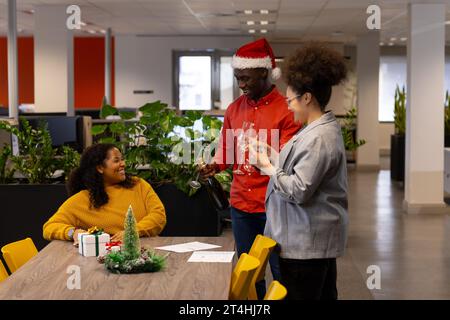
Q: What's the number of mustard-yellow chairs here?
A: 5